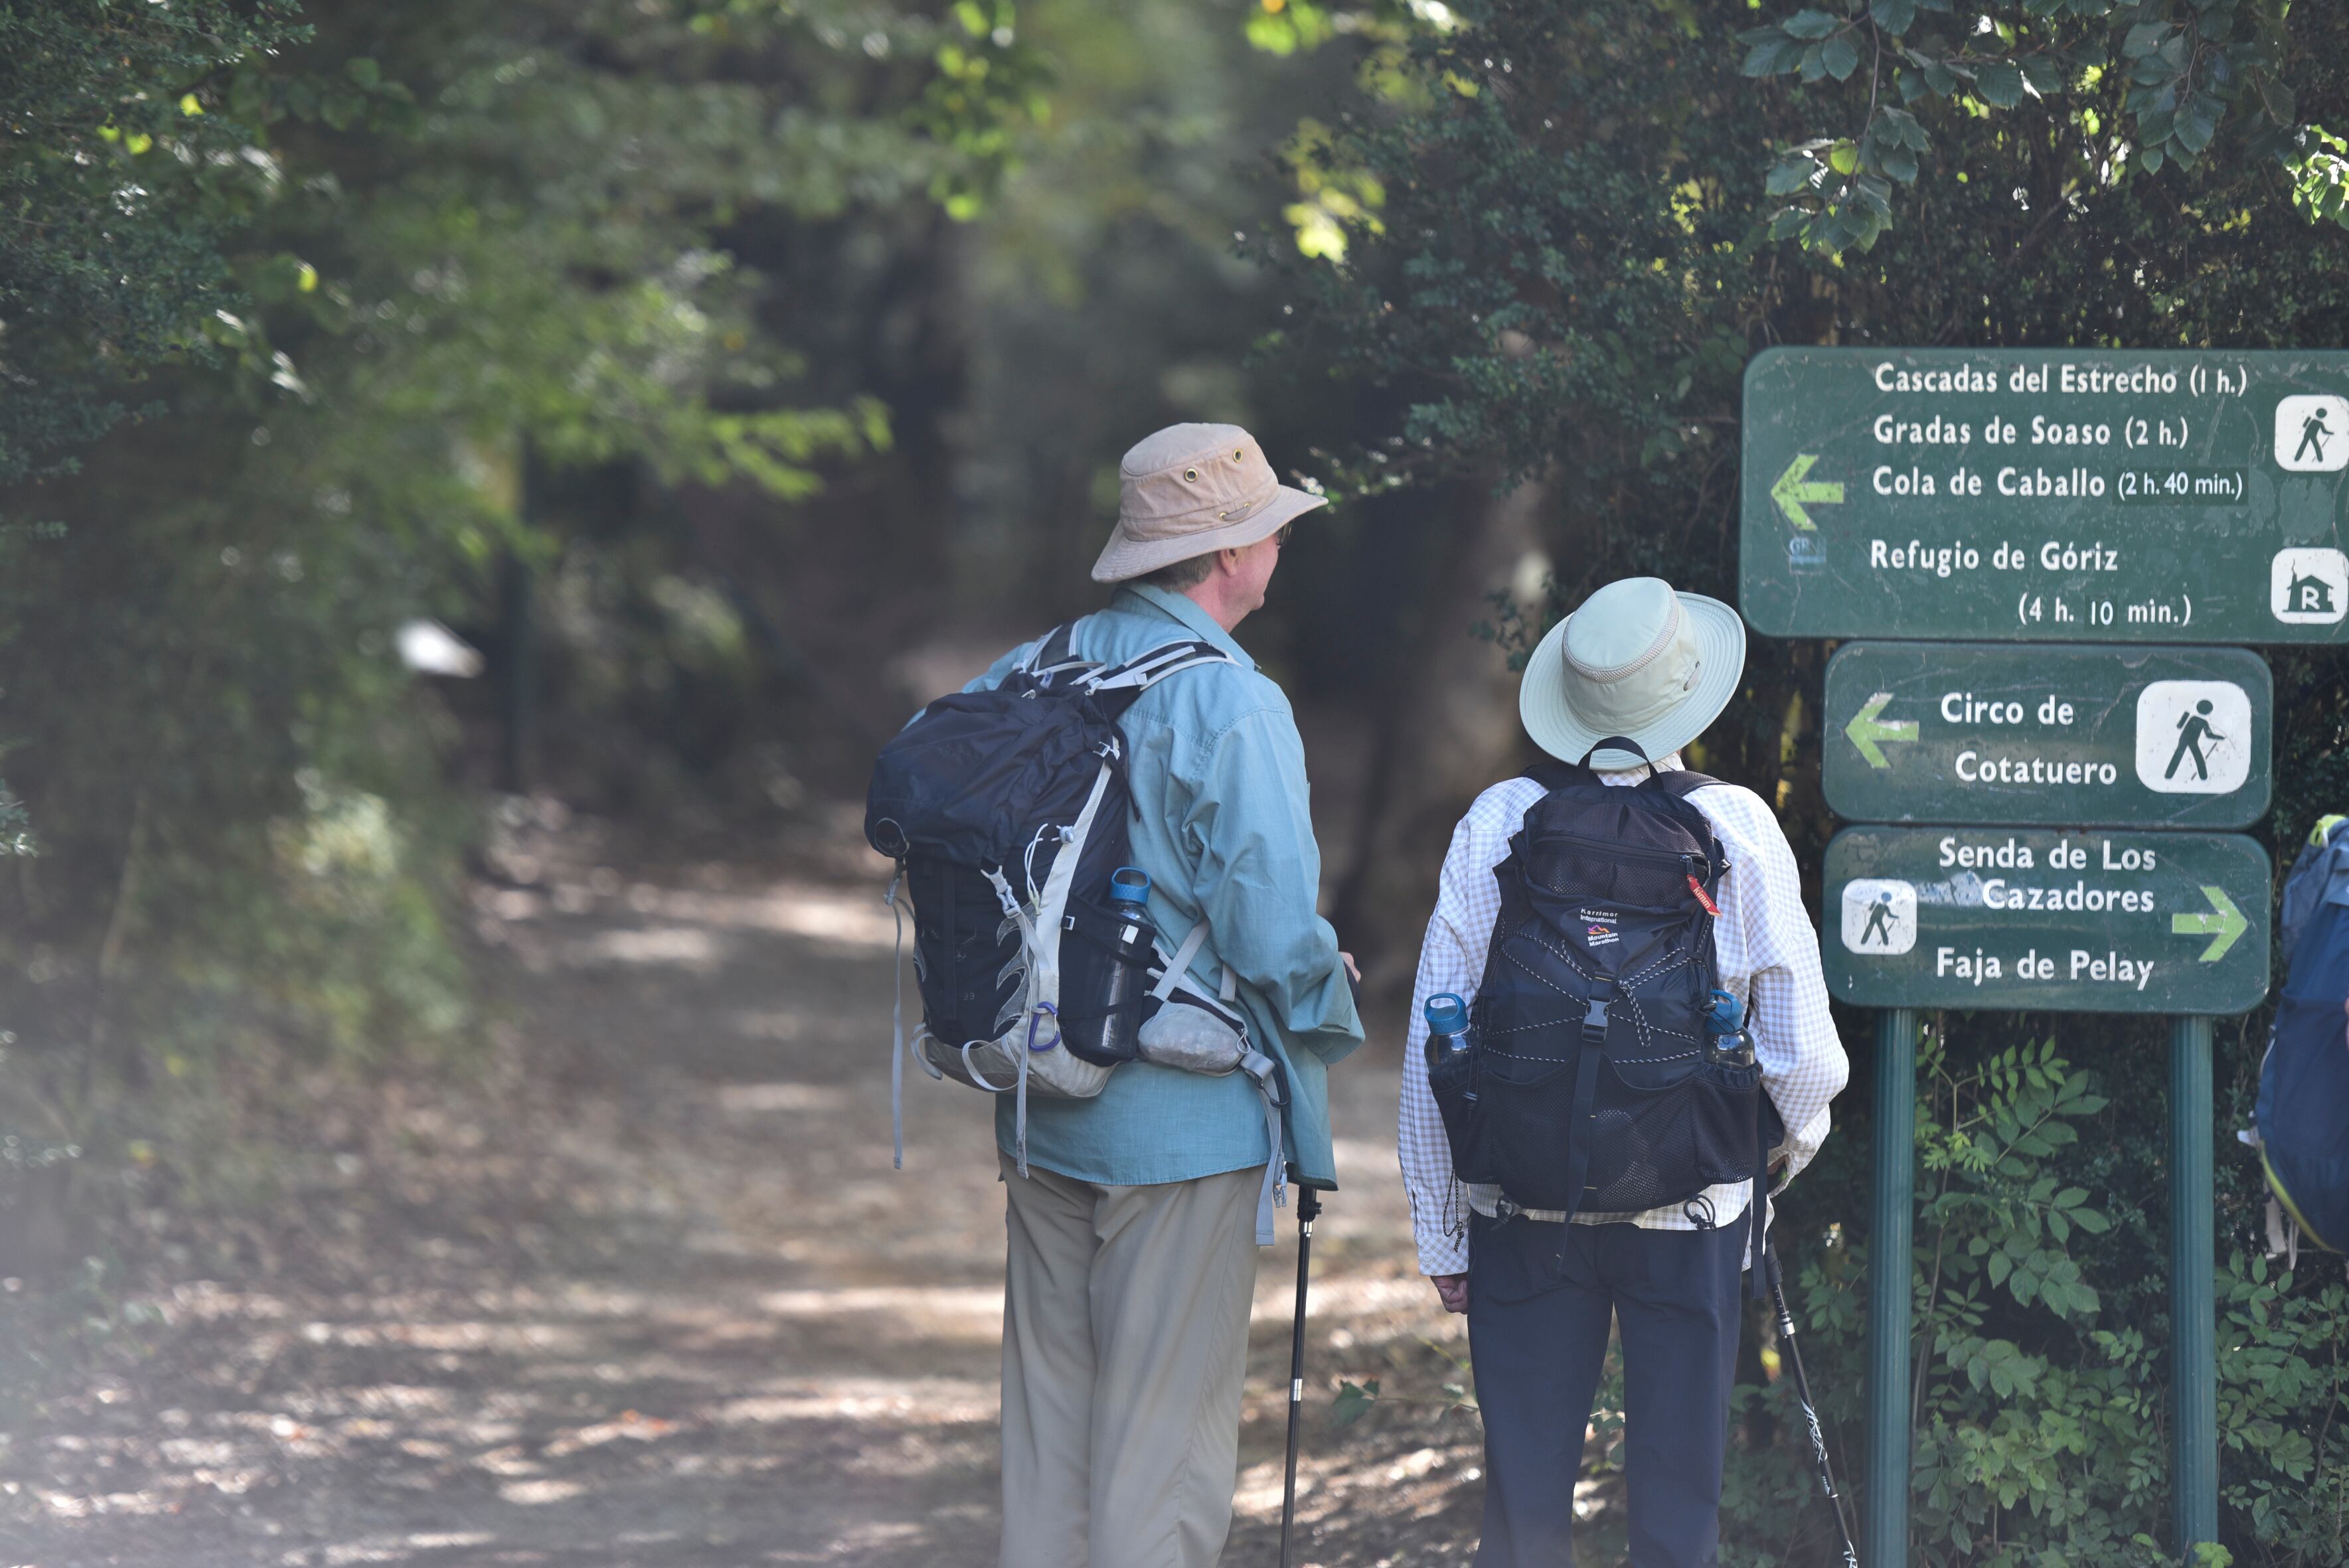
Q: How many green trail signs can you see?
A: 3